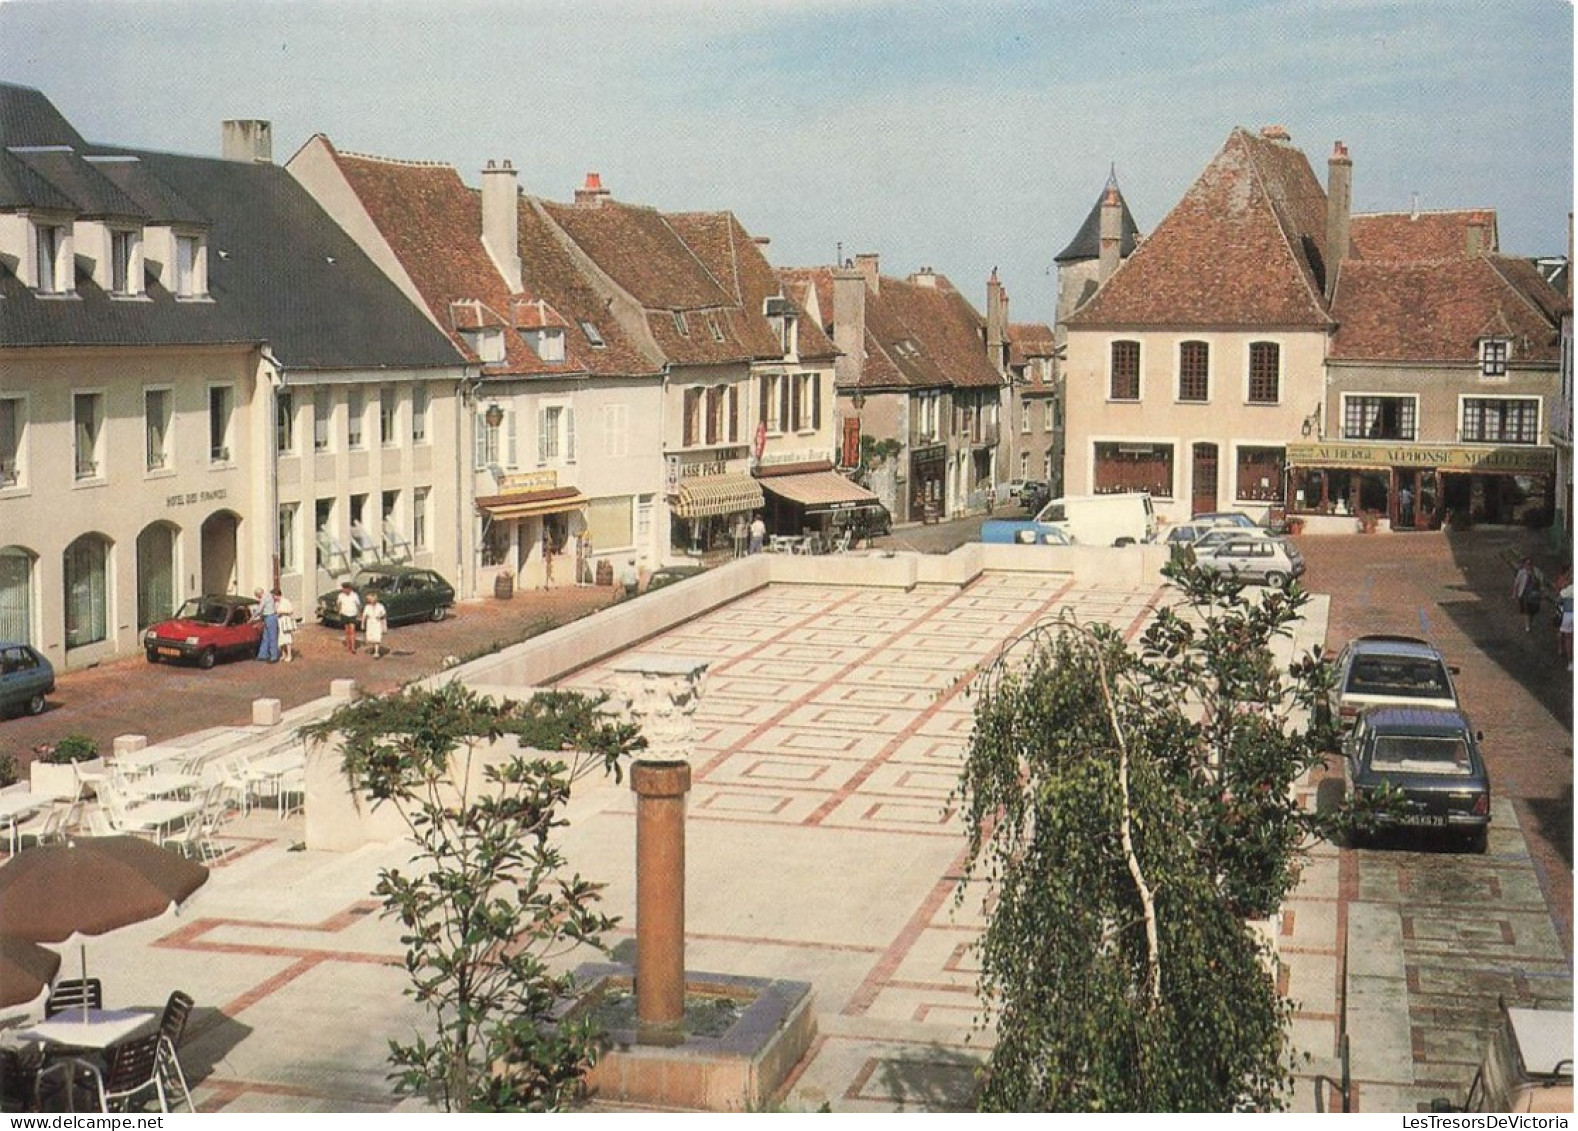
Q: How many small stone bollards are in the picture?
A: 3